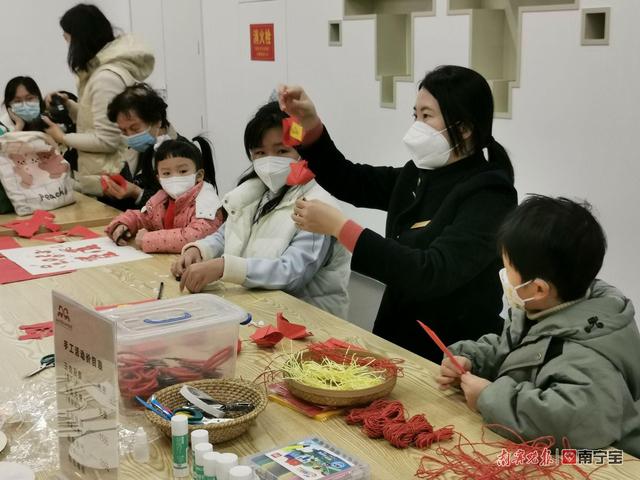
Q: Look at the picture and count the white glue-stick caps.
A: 6